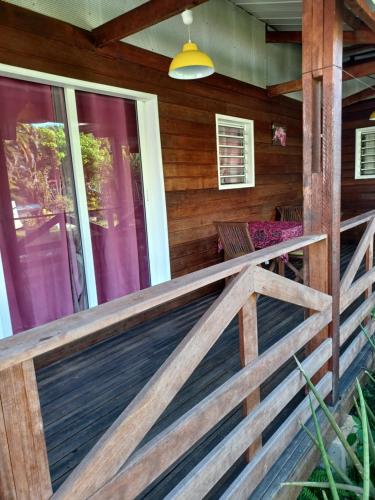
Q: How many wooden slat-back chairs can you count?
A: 2